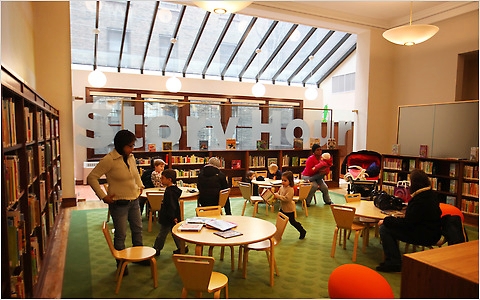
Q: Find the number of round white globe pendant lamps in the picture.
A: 4